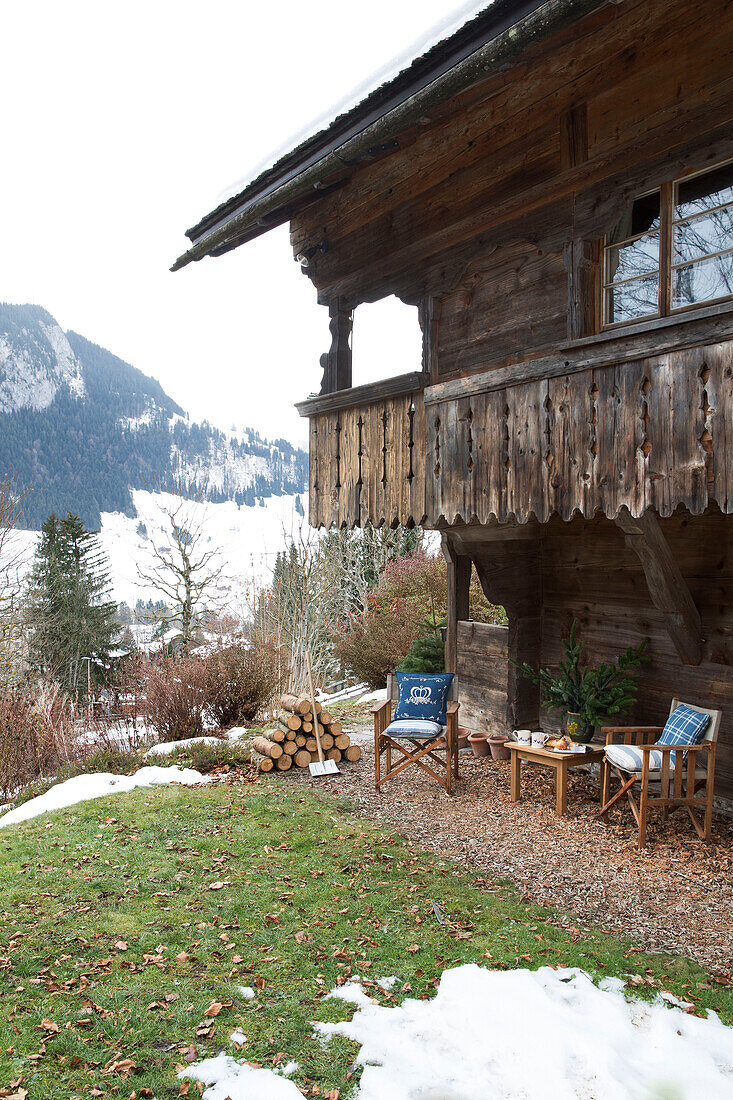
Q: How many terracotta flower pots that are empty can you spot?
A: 3